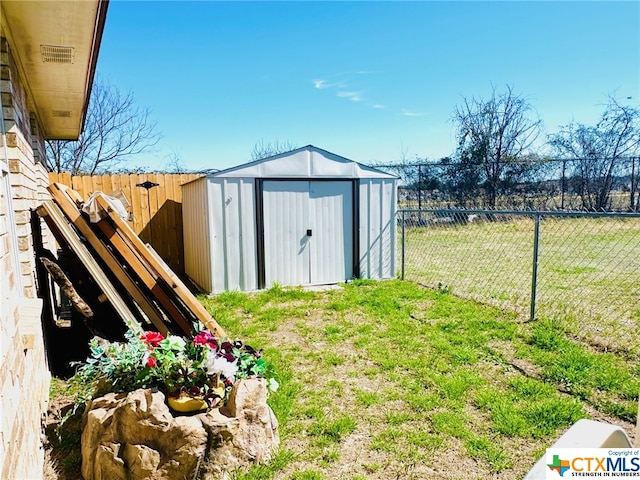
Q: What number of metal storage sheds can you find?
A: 1